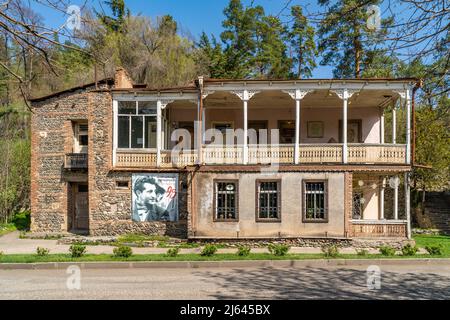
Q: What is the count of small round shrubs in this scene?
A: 12